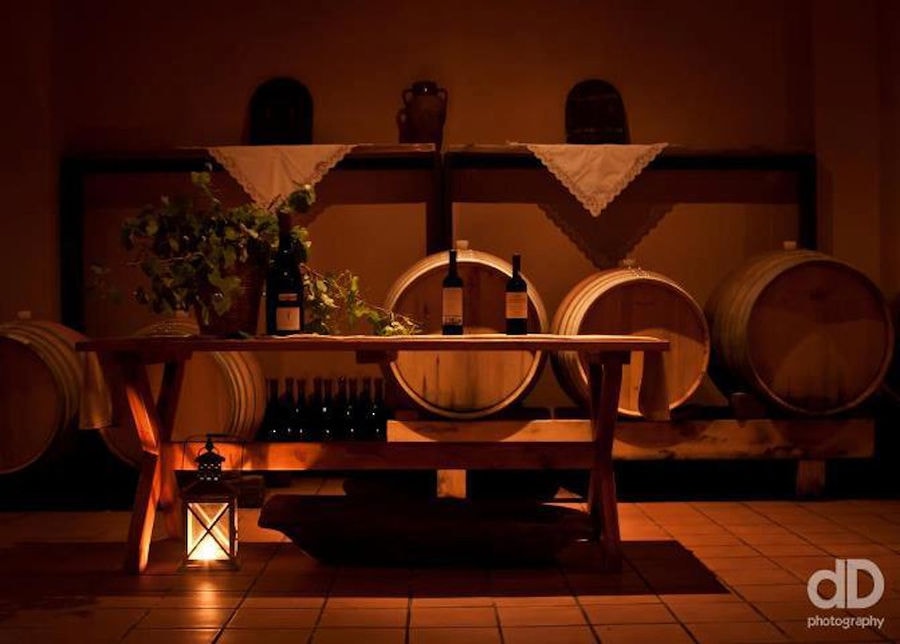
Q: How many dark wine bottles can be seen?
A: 12